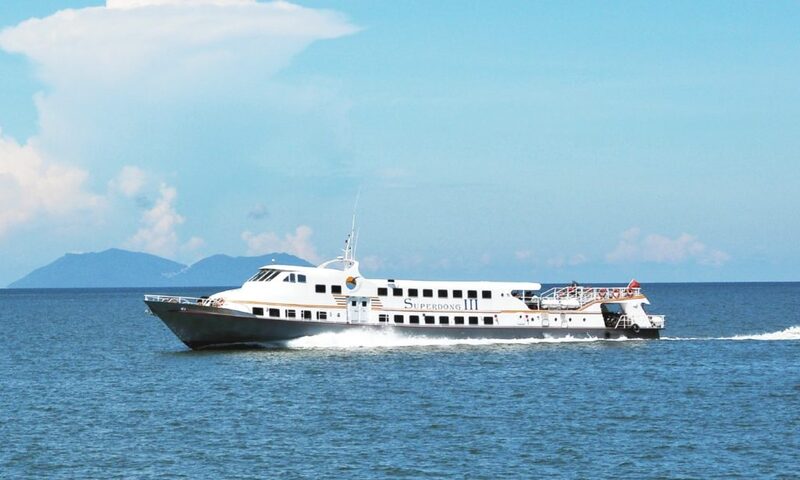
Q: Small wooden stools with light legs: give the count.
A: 0